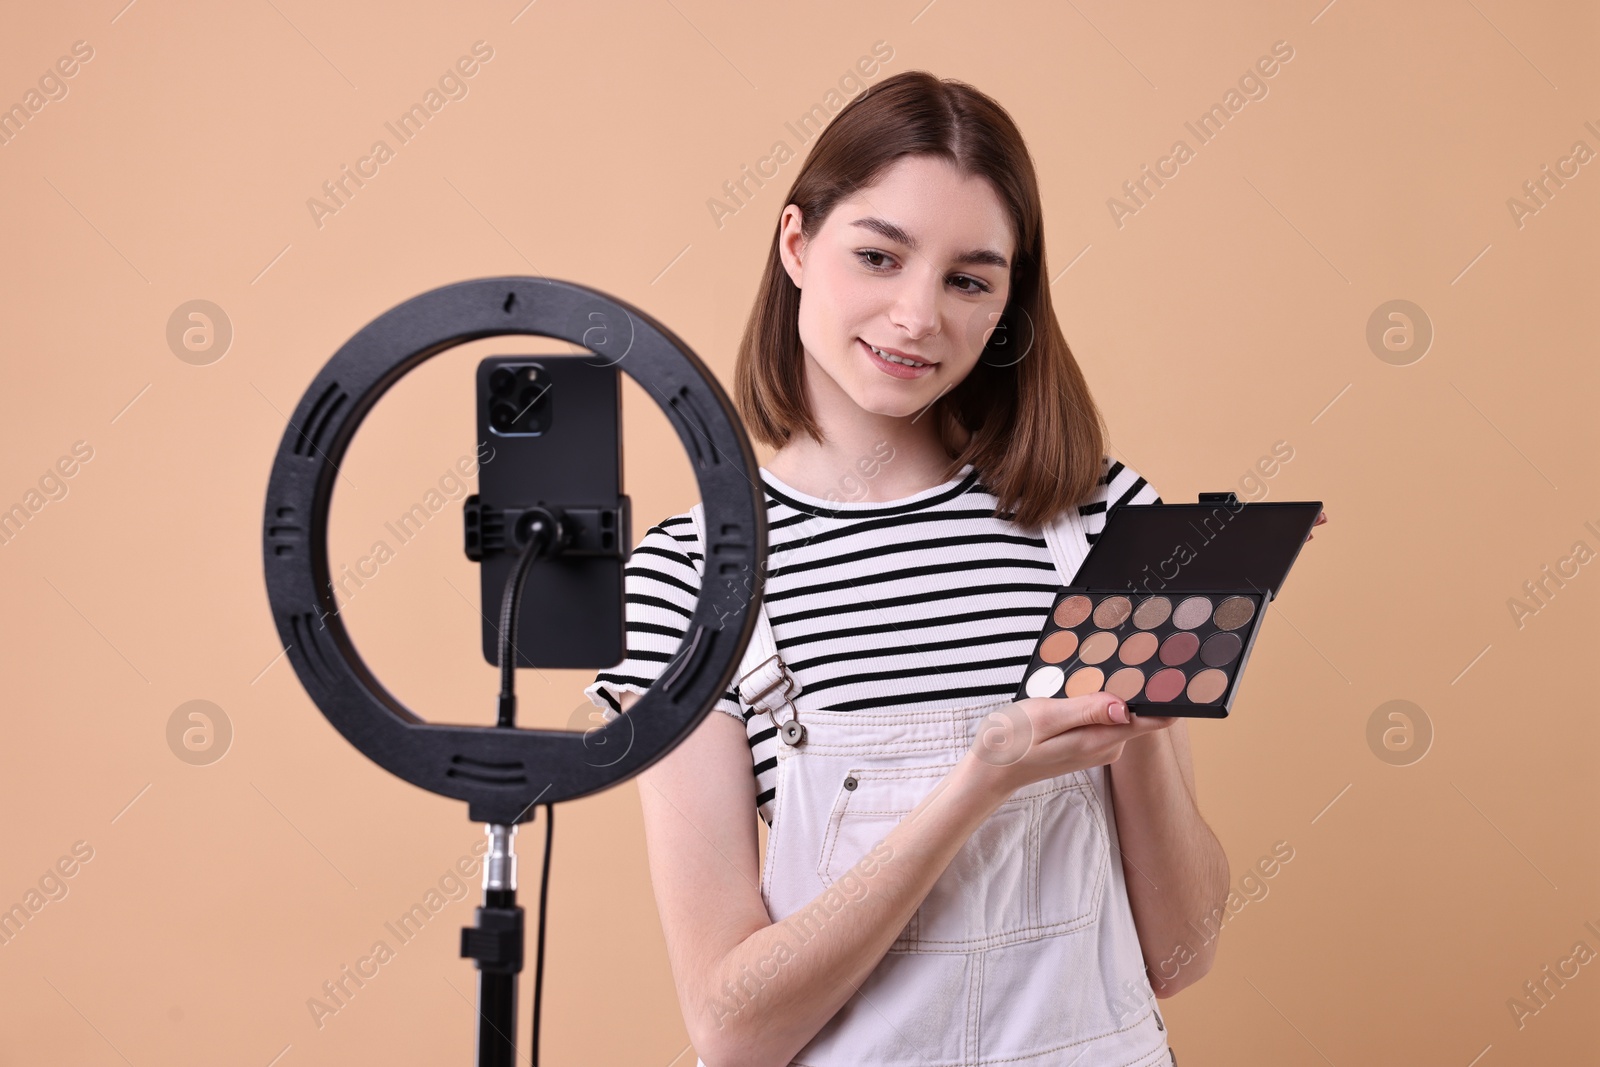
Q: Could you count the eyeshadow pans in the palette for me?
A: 15